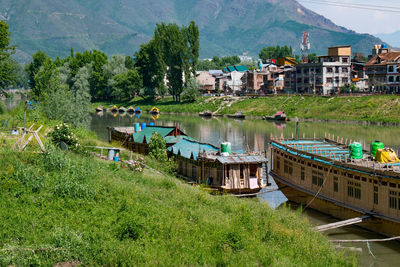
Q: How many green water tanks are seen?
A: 3